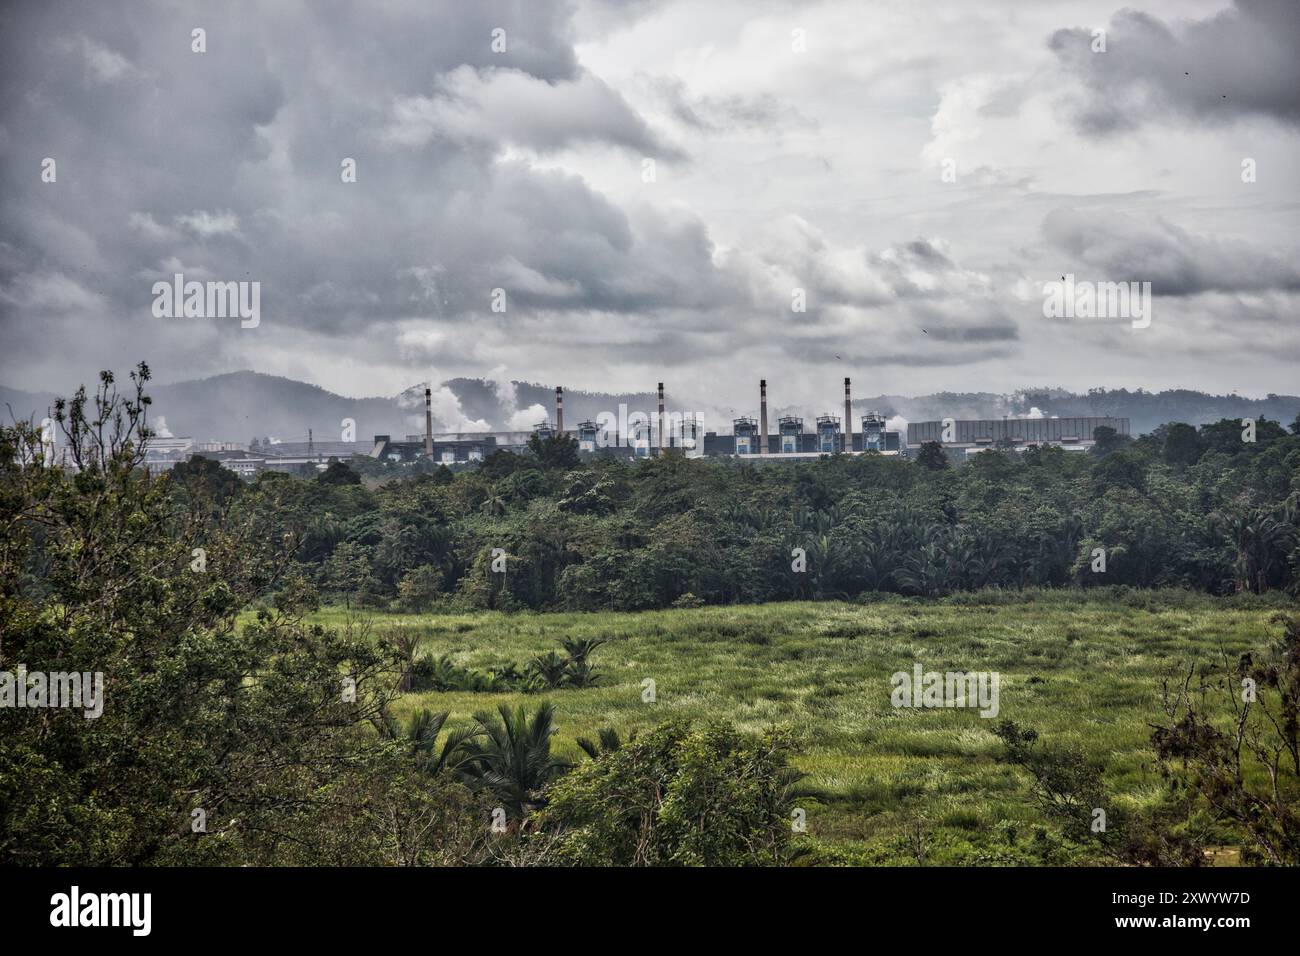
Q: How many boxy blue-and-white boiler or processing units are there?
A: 8